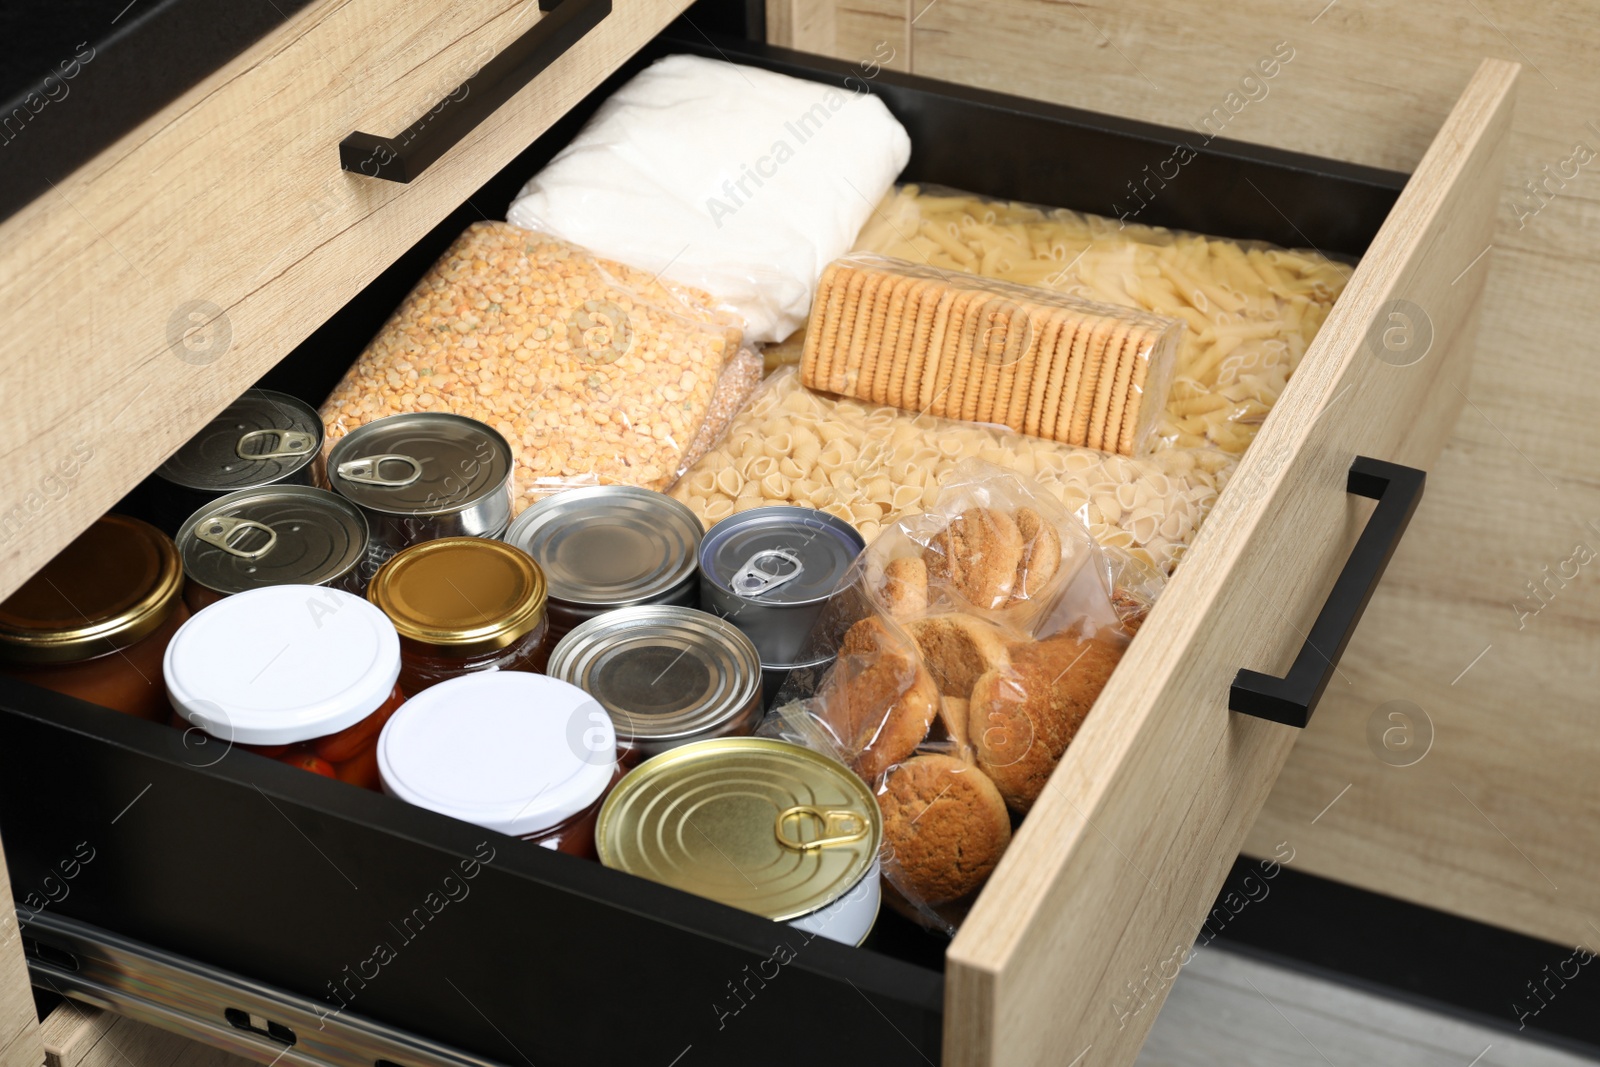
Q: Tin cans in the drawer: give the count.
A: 7